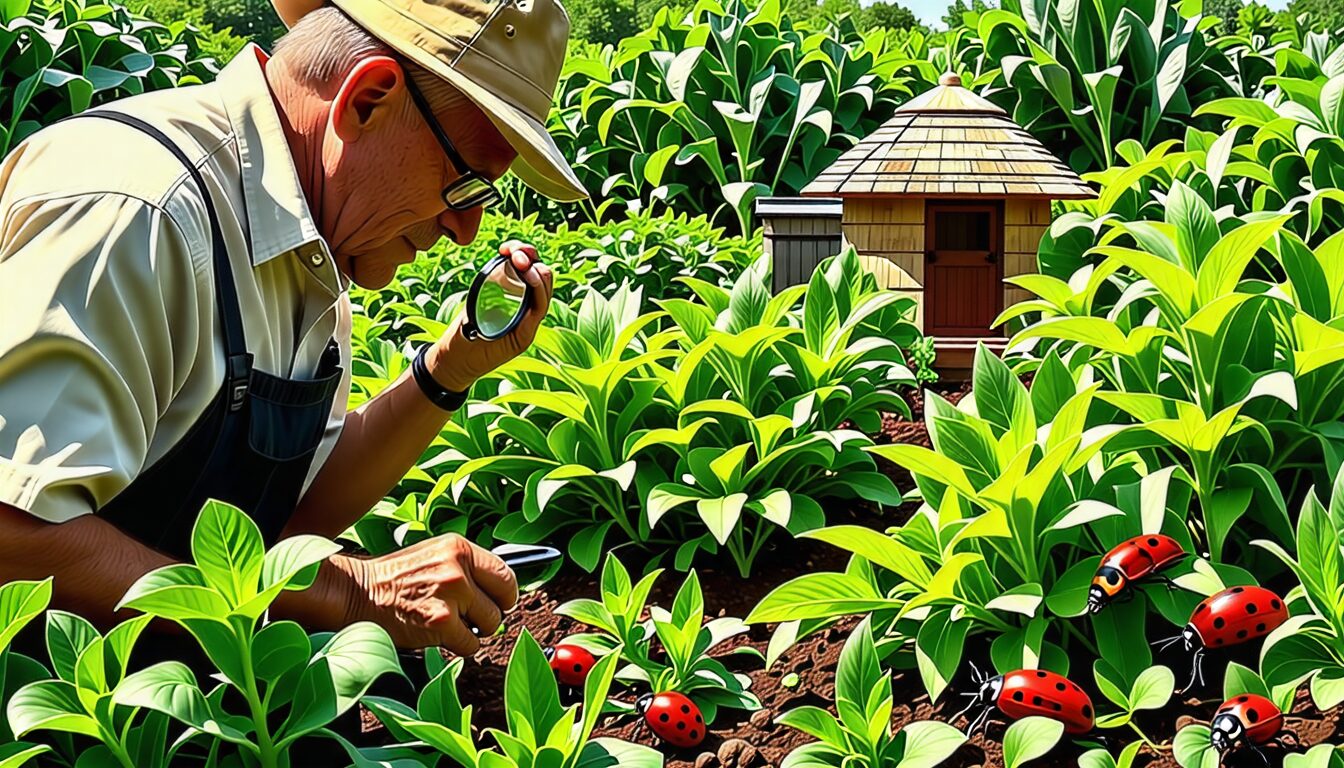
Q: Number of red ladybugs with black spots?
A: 6